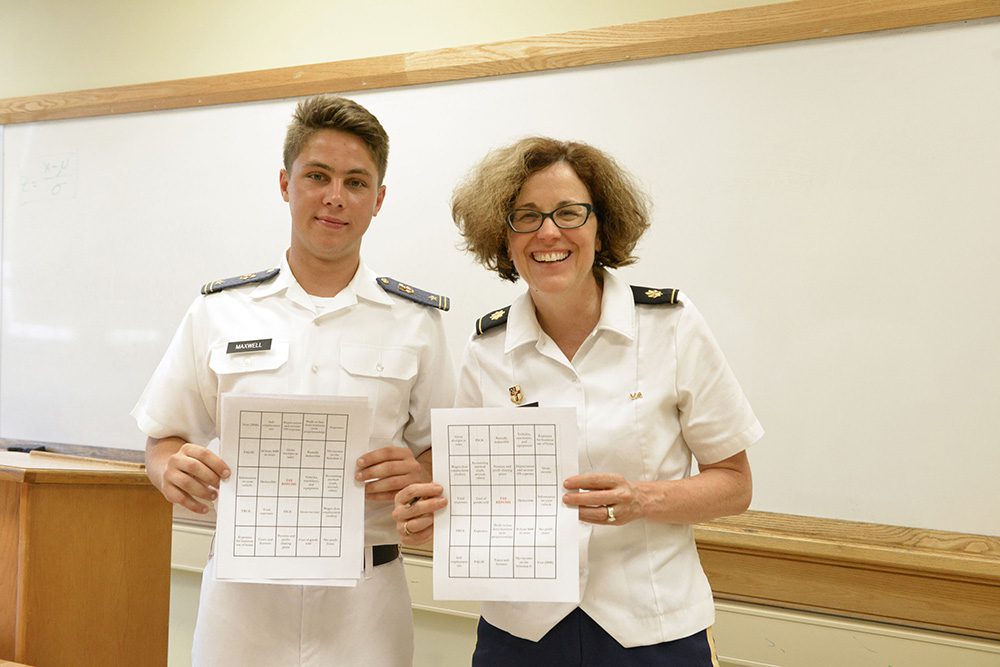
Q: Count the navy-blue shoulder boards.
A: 2